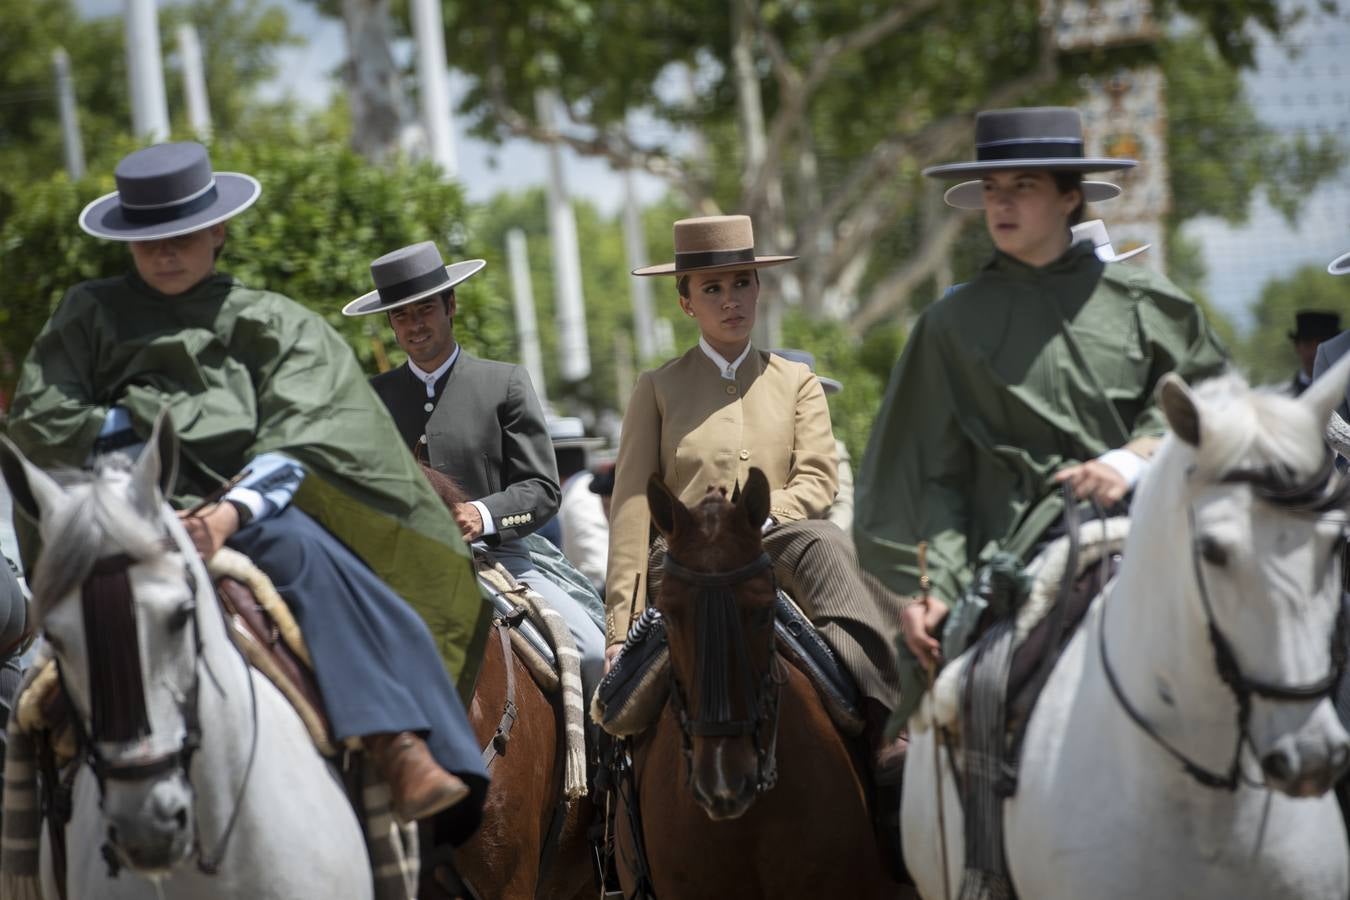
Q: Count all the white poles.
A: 7